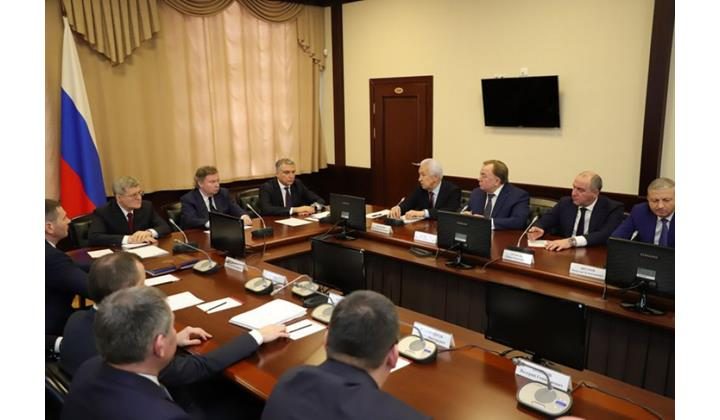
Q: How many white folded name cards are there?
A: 9